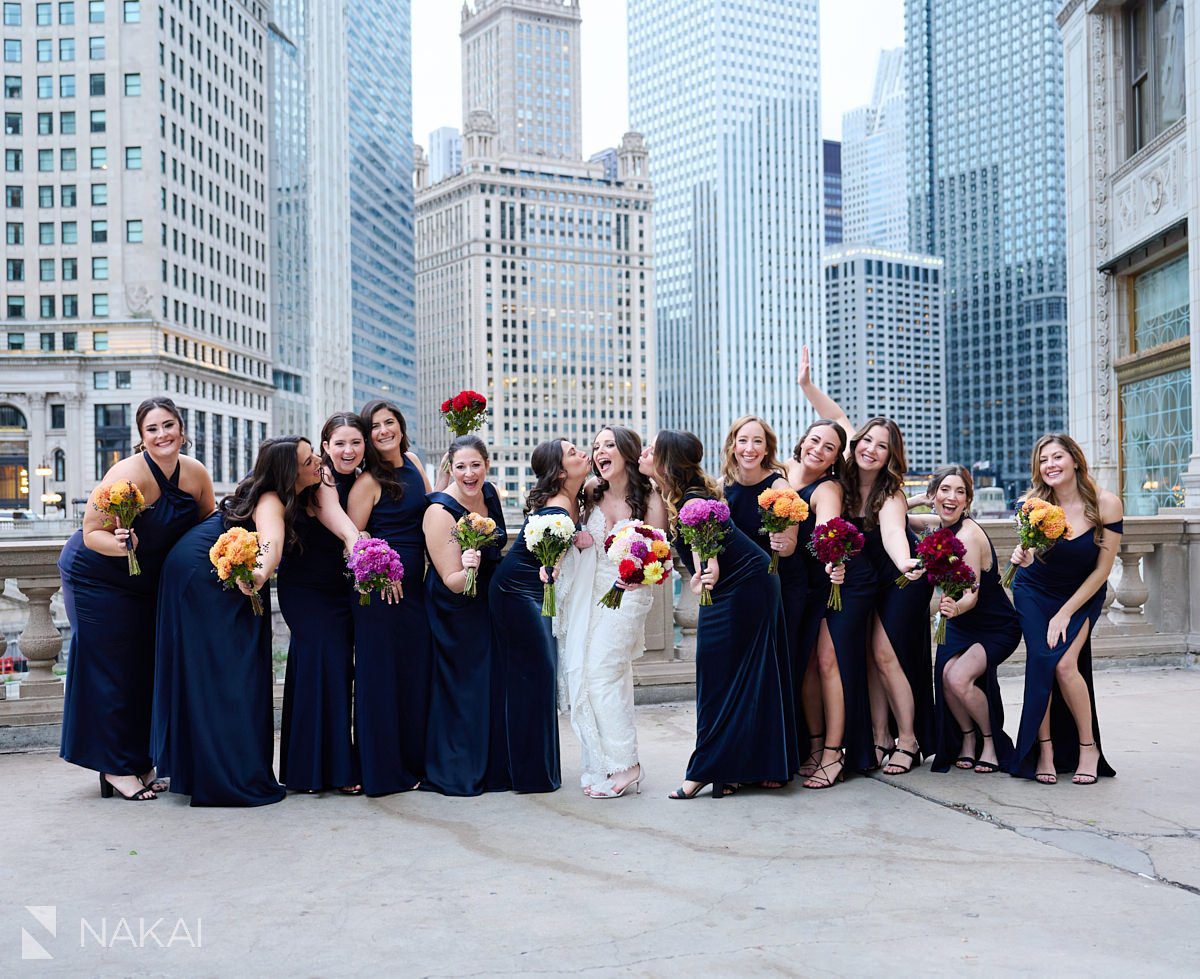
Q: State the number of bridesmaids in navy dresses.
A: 12